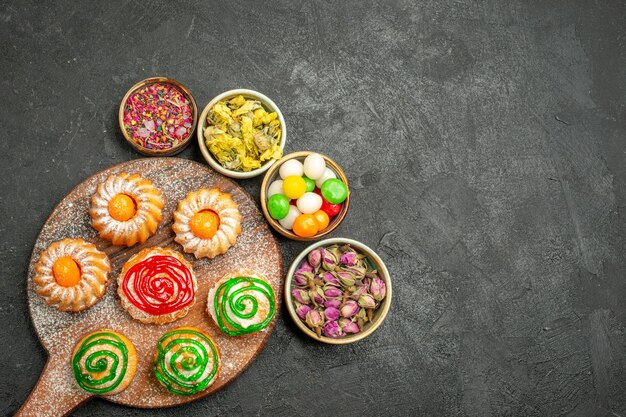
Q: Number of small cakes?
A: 7